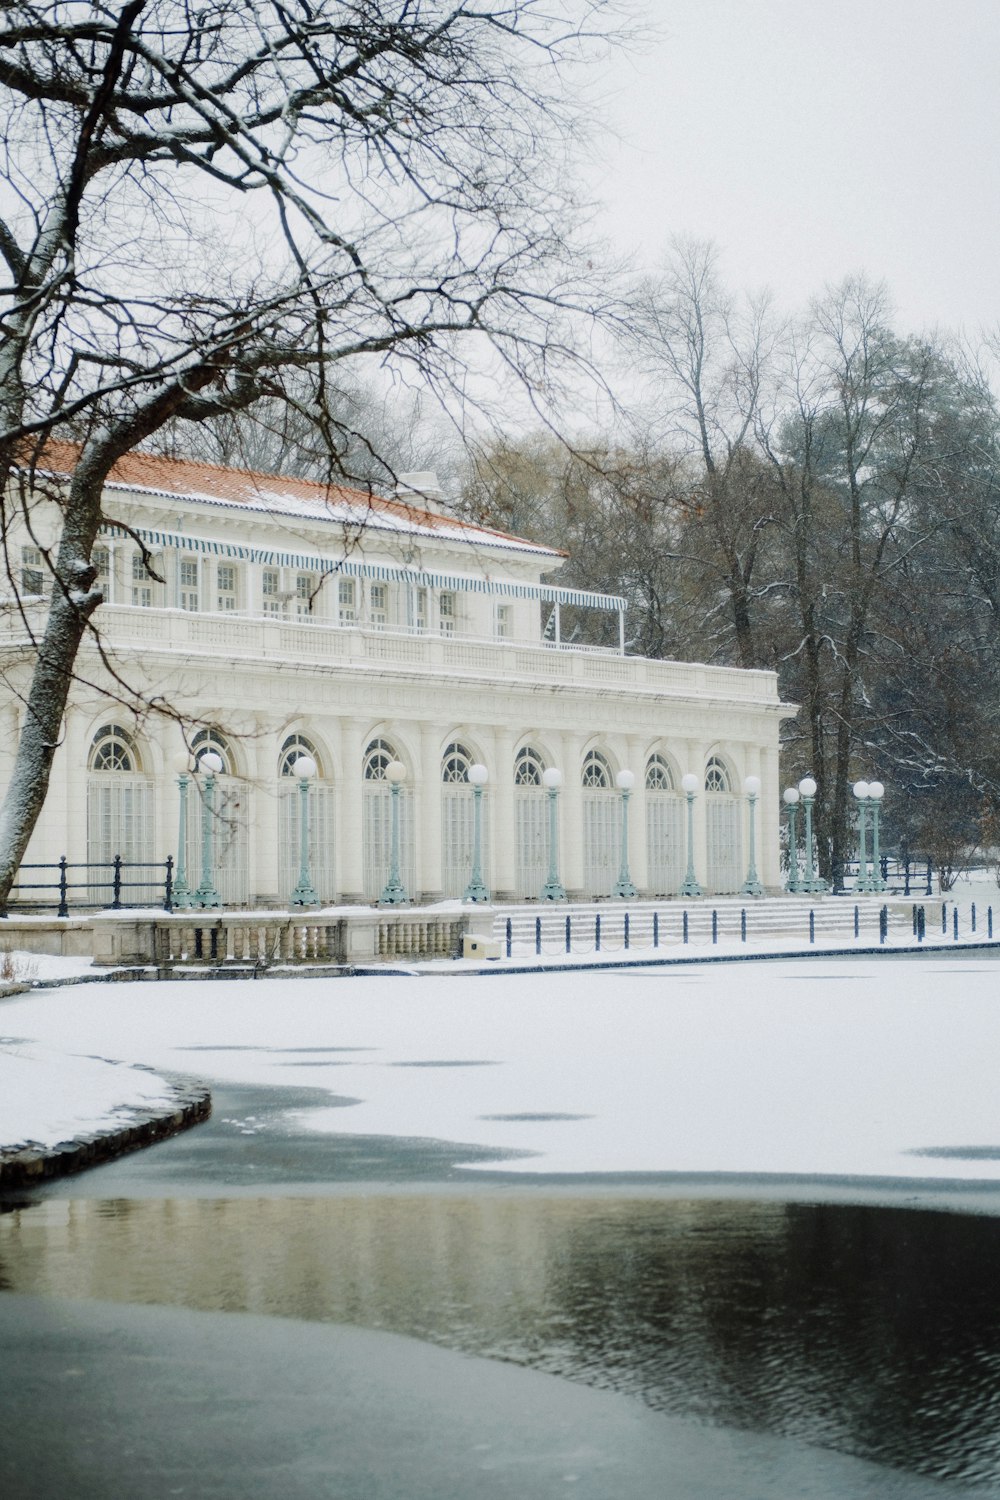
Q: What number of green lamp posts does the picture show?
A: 13